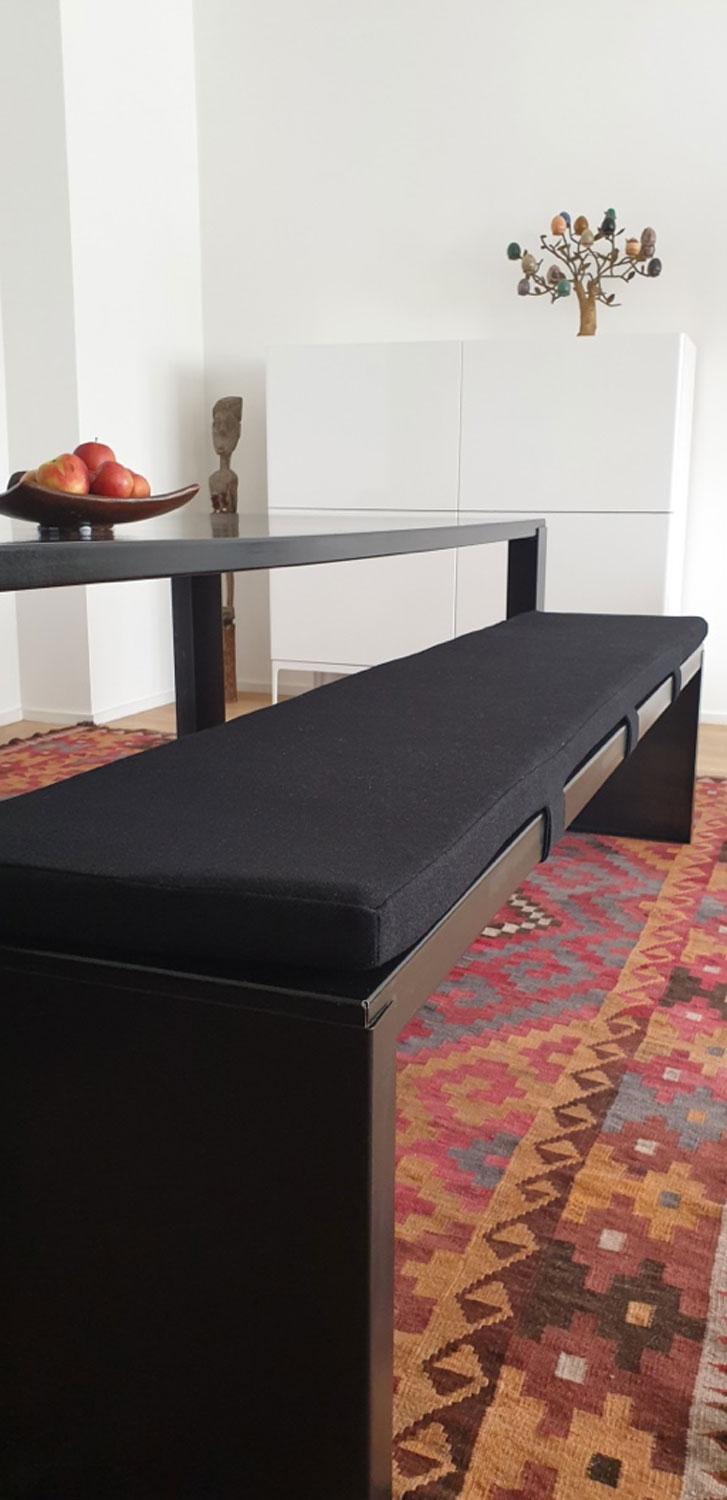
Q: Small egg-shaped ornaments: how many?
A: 15